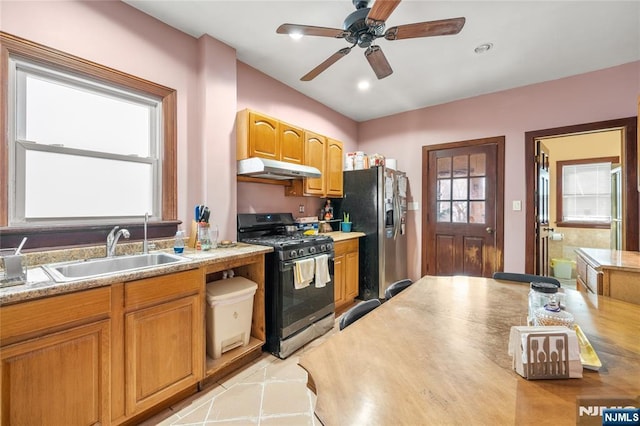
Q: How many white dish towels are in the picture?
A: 2